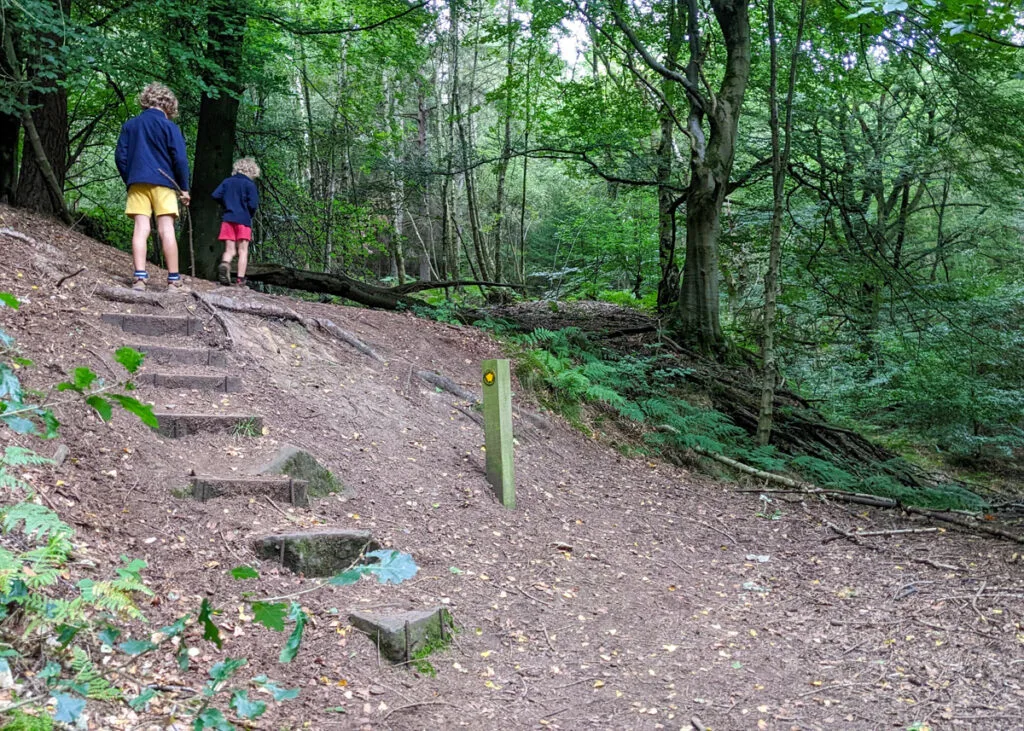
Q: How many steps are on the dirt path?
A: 7